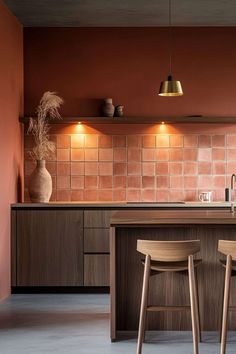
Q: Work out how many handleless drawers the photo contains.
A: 3